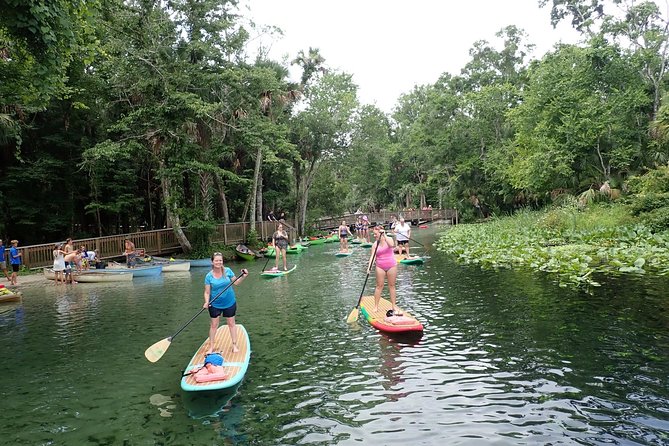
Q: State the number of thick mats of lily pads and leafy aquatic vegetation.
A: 1